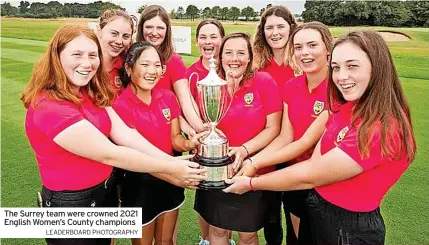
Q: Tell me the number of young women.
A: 9